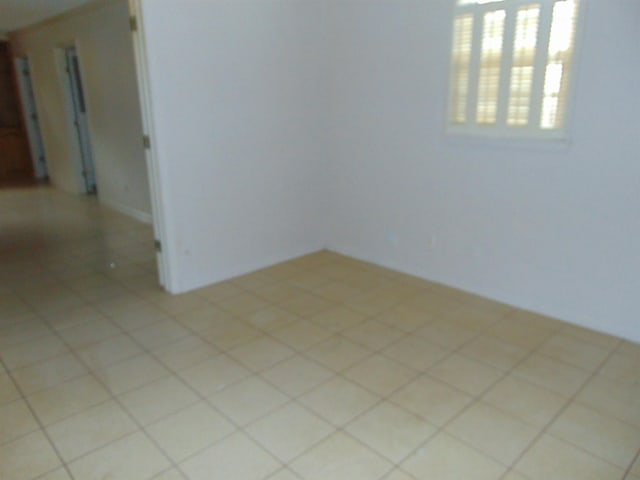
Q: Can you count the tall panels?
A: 4